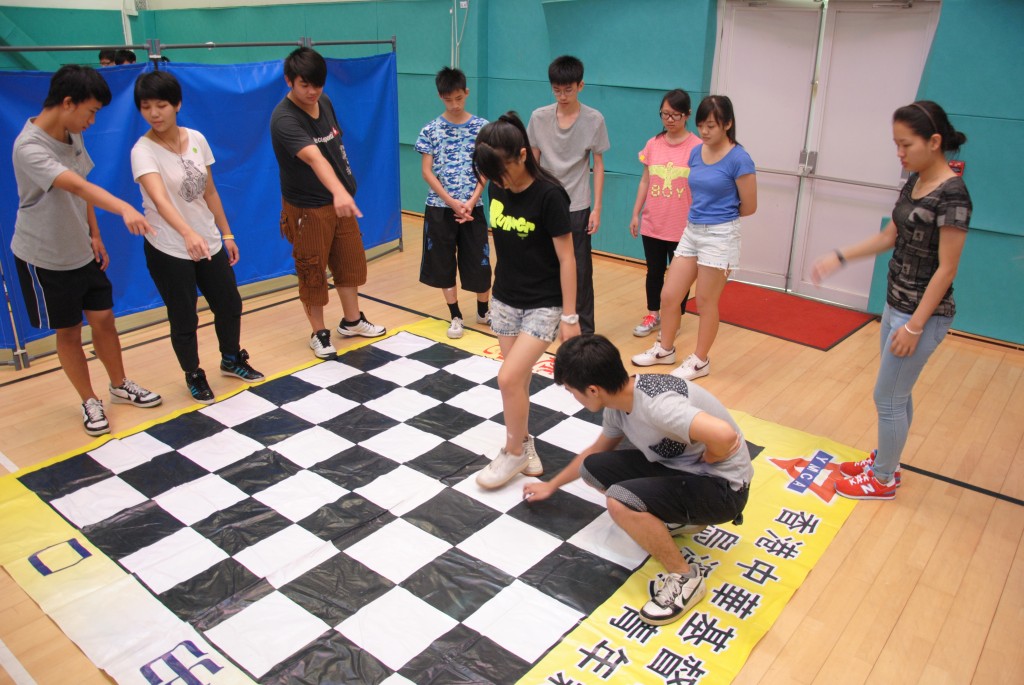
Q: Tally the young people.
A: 10